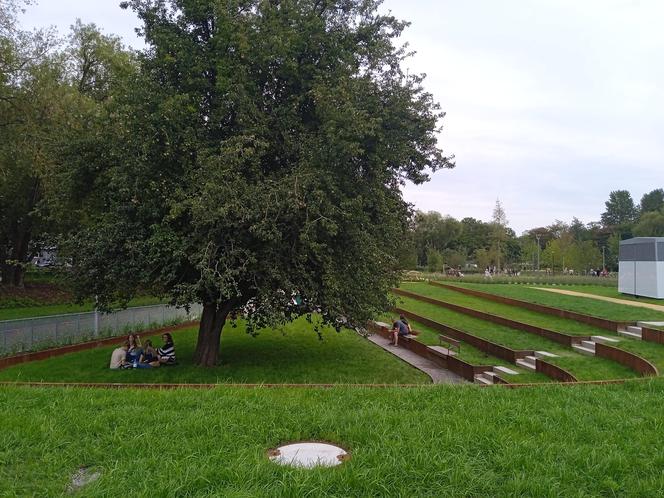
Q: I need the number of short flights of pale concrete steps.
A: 4